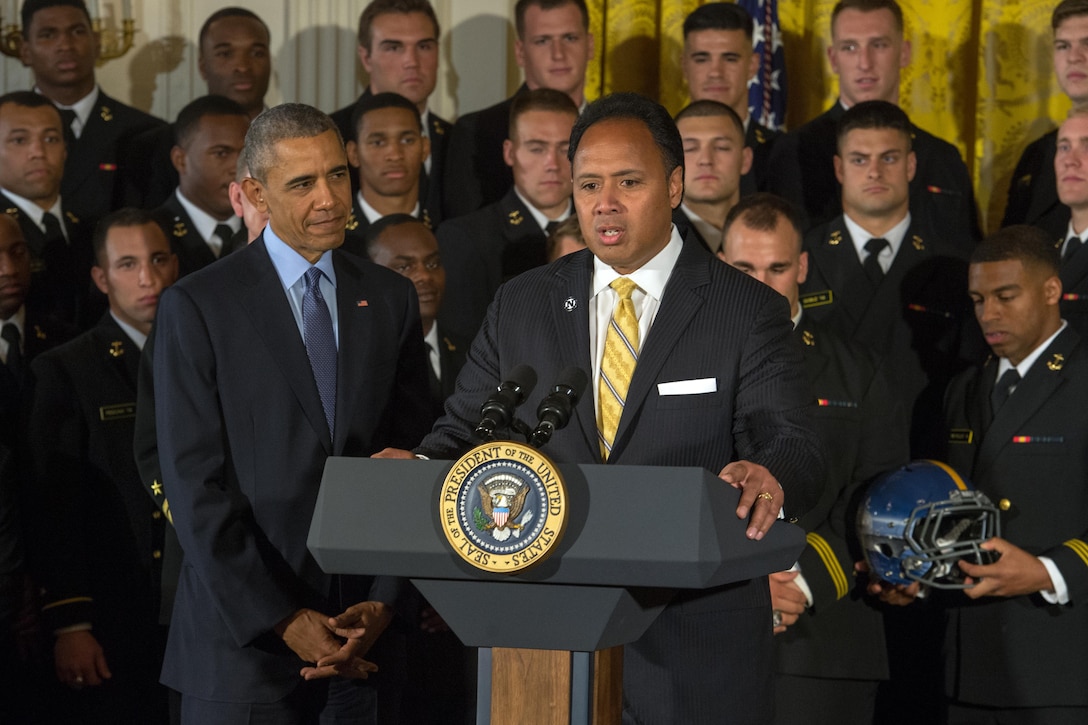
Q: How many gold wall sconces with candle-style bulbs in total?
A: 1